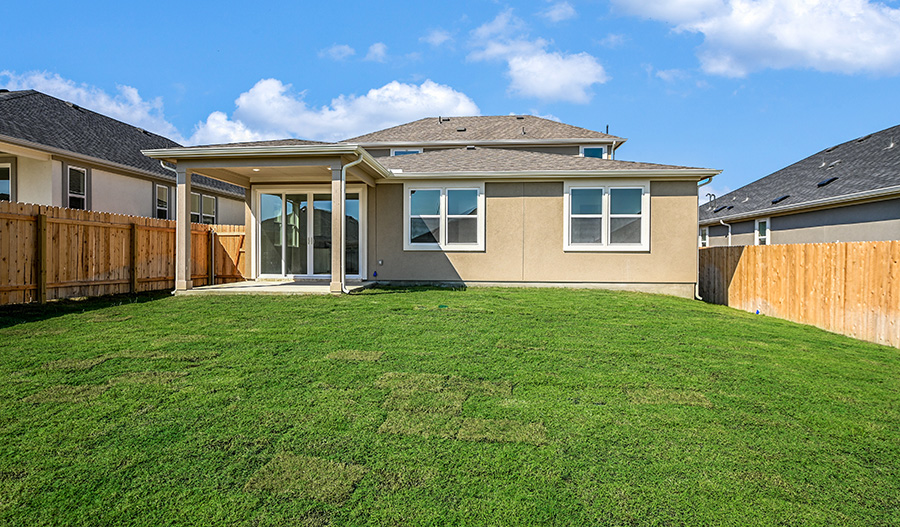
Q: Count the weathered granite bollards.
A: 0